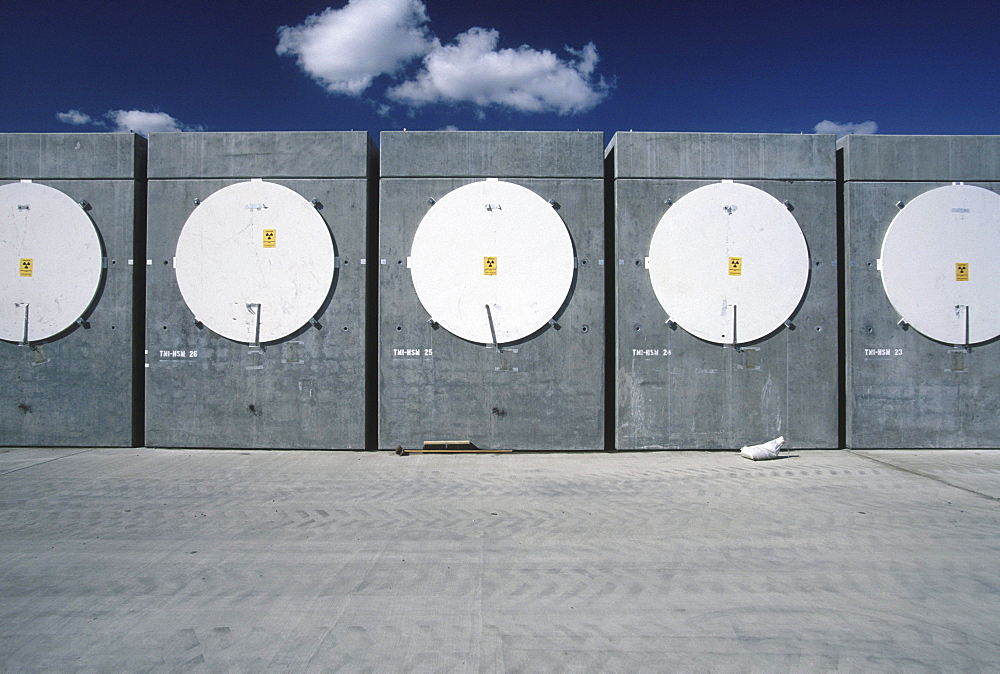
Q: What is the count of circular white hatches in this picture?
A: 5